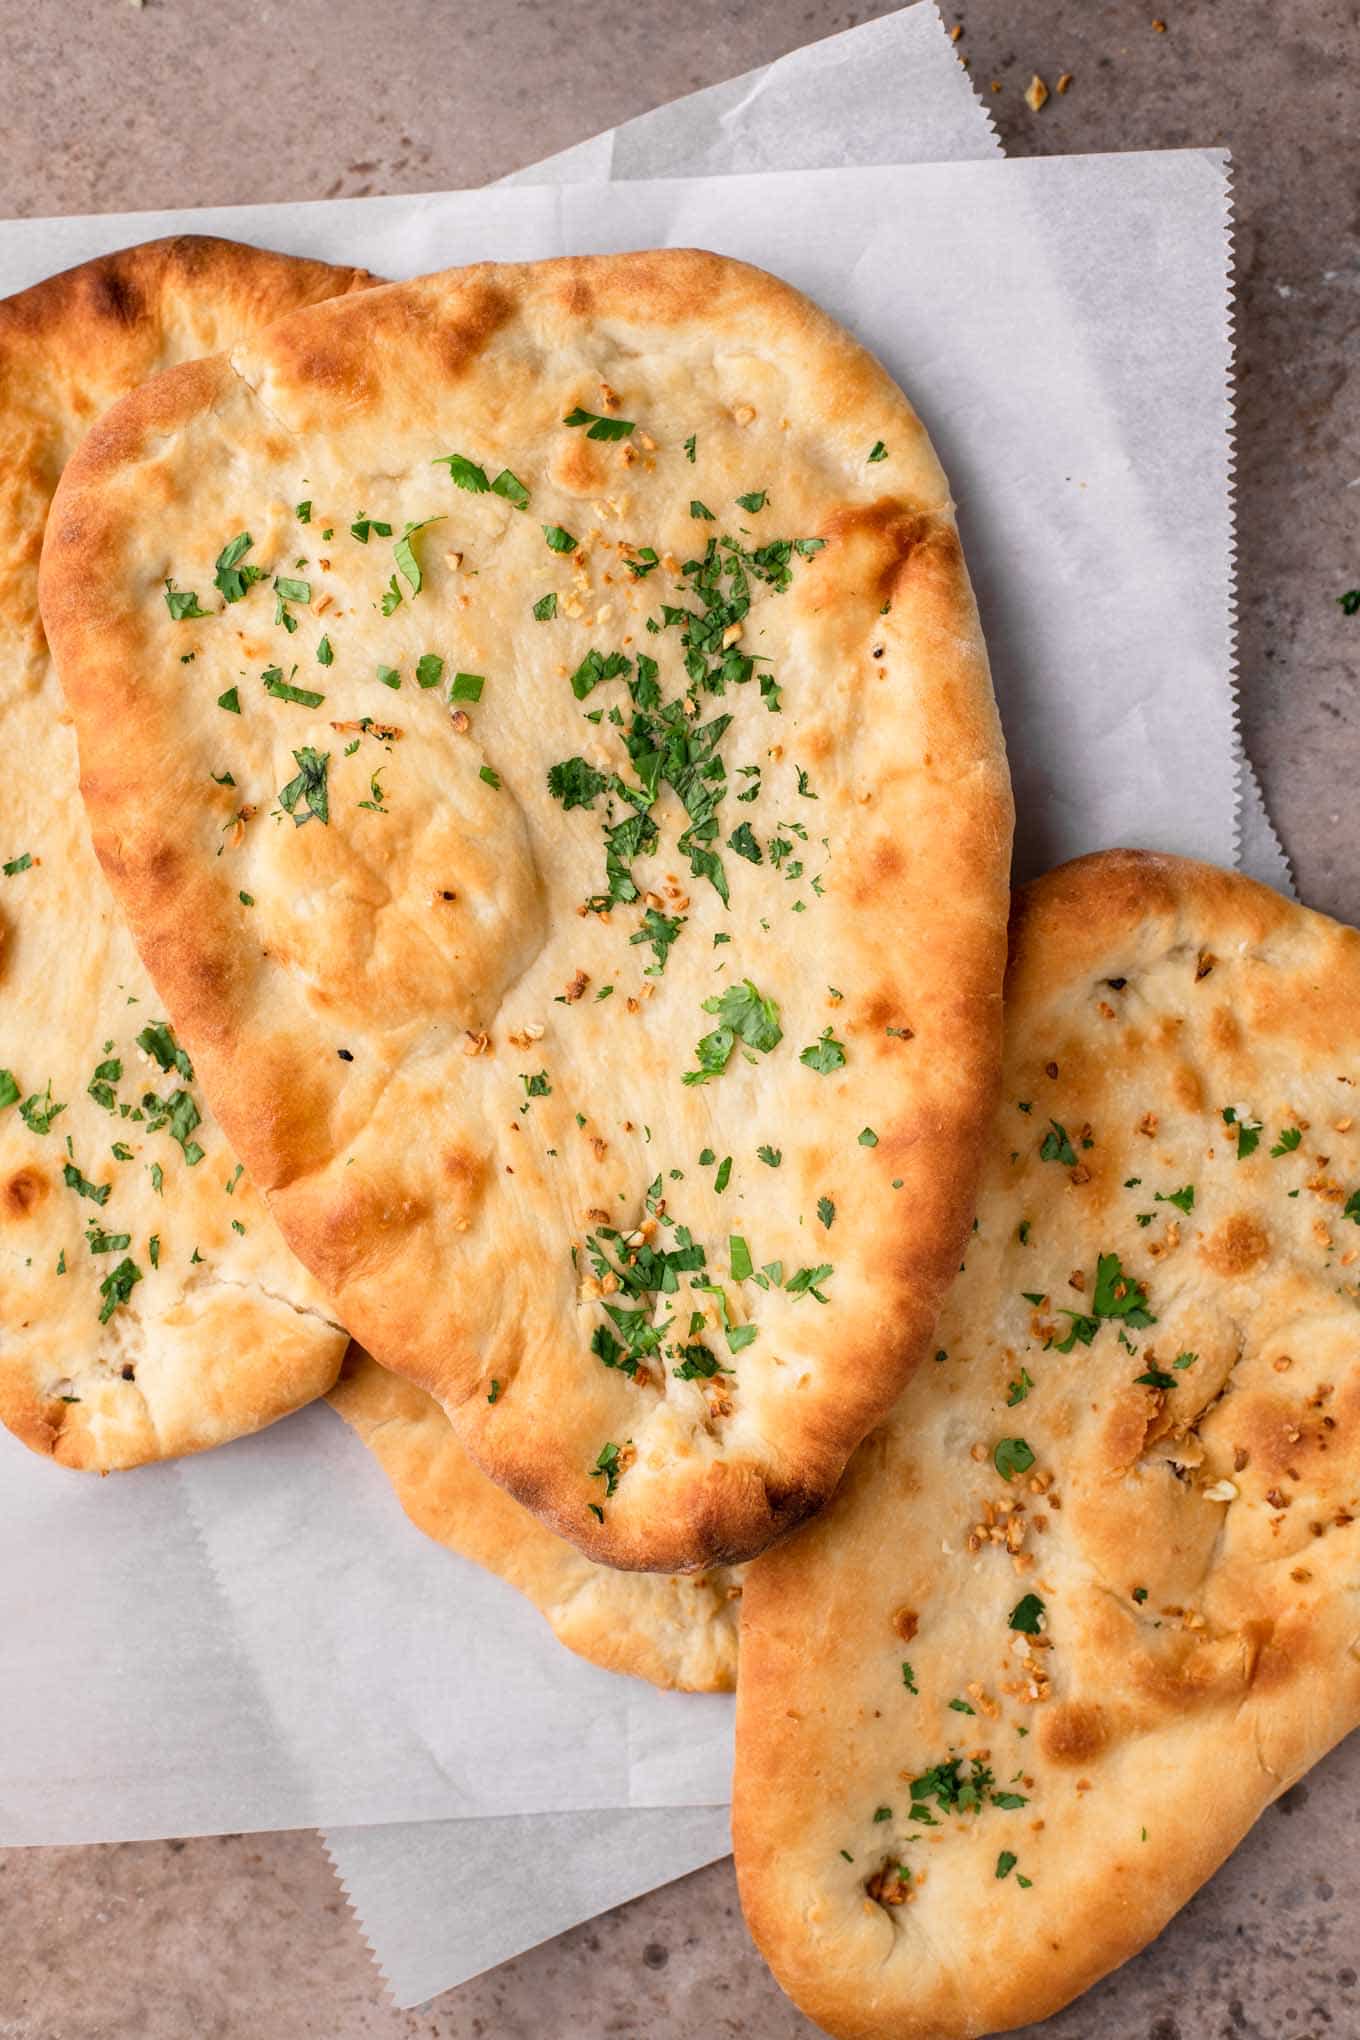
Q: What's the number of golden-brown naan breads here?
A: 4